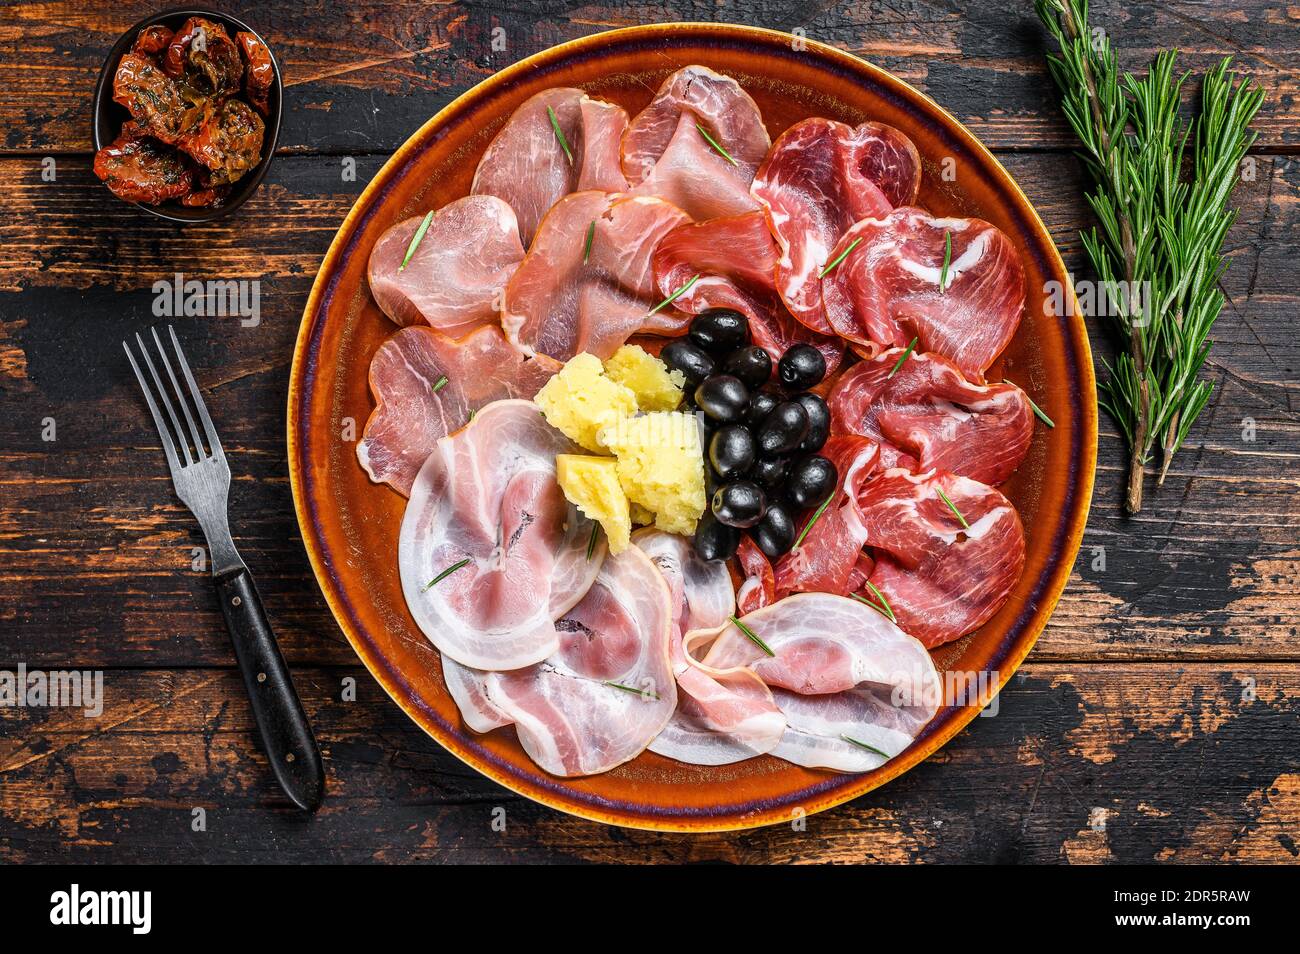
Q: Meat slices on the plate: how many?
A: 15